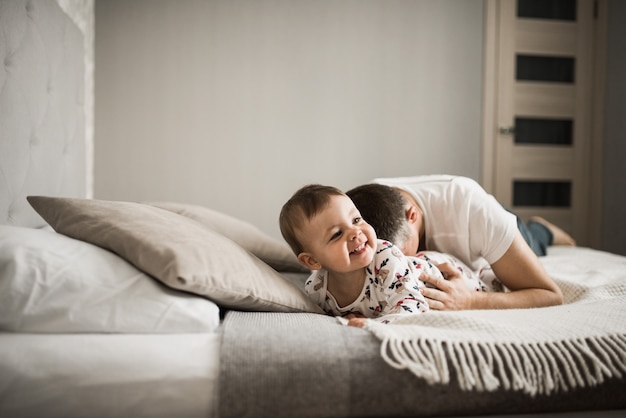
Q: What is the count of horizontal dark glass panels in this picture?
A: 4